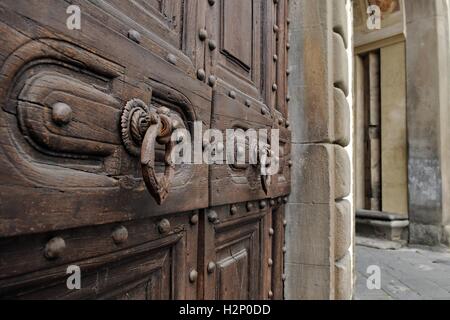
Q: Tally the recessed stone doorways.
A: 1